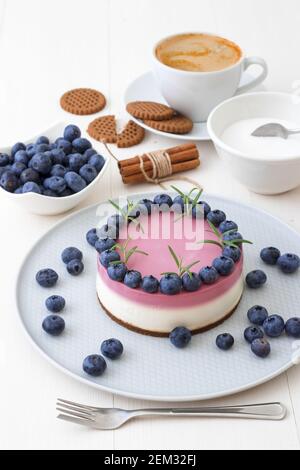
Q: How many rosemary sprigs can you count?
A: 5